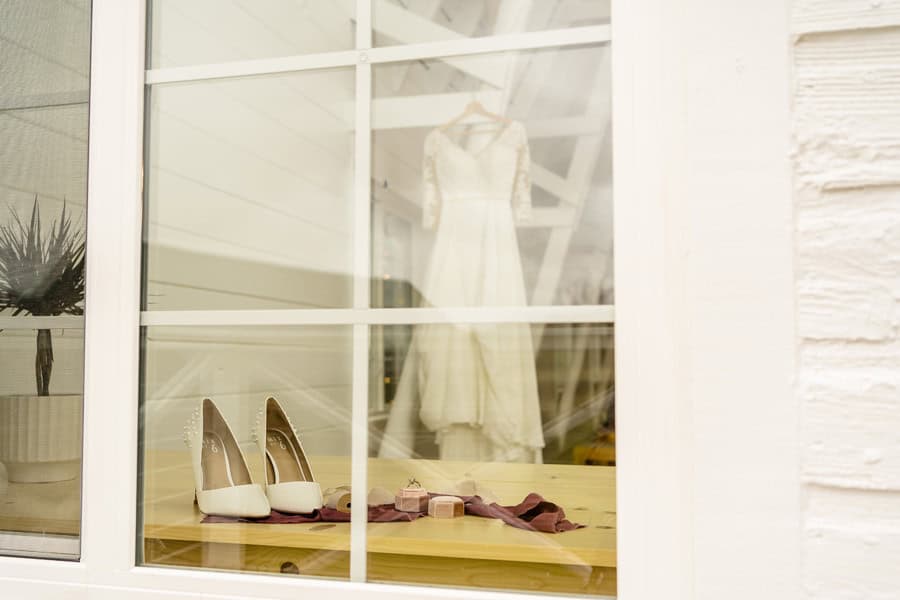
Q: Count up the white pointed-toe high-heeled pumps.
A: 2